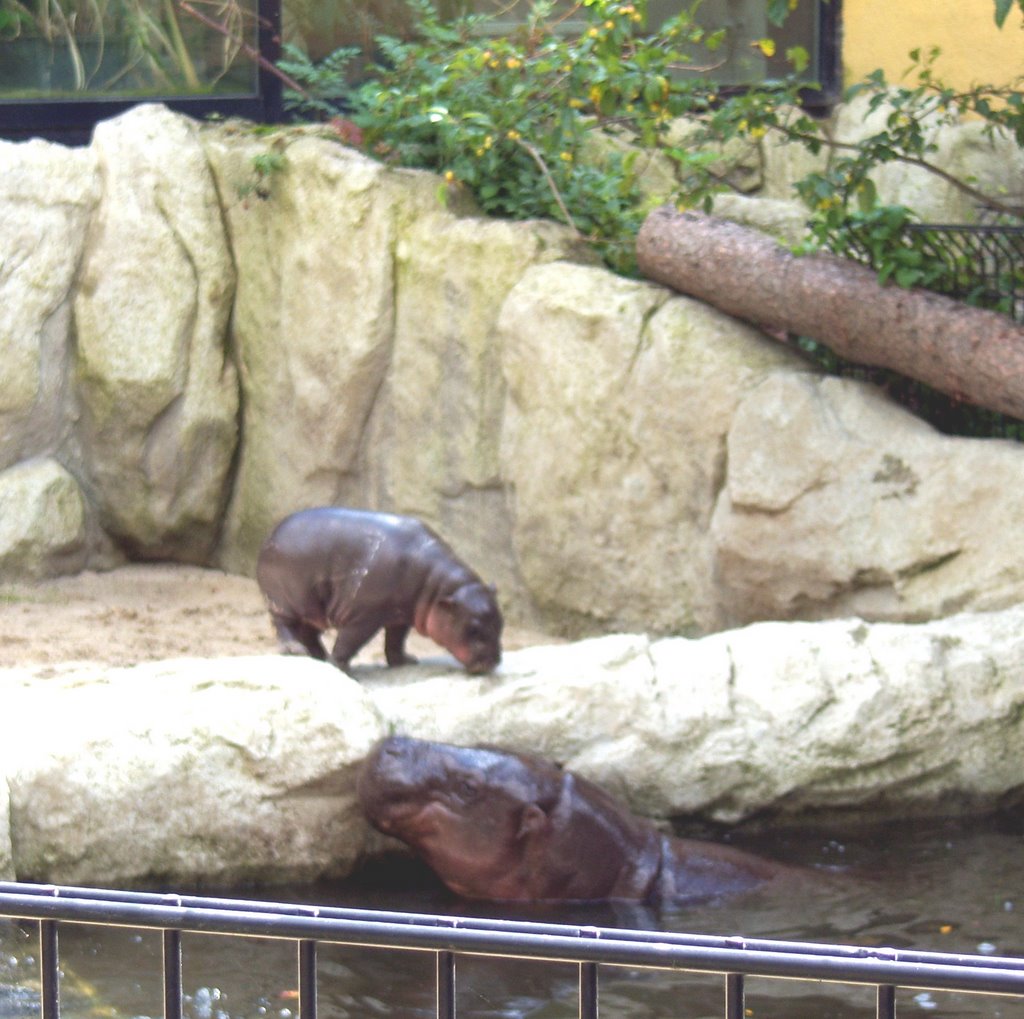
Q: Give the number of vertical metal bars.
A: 7